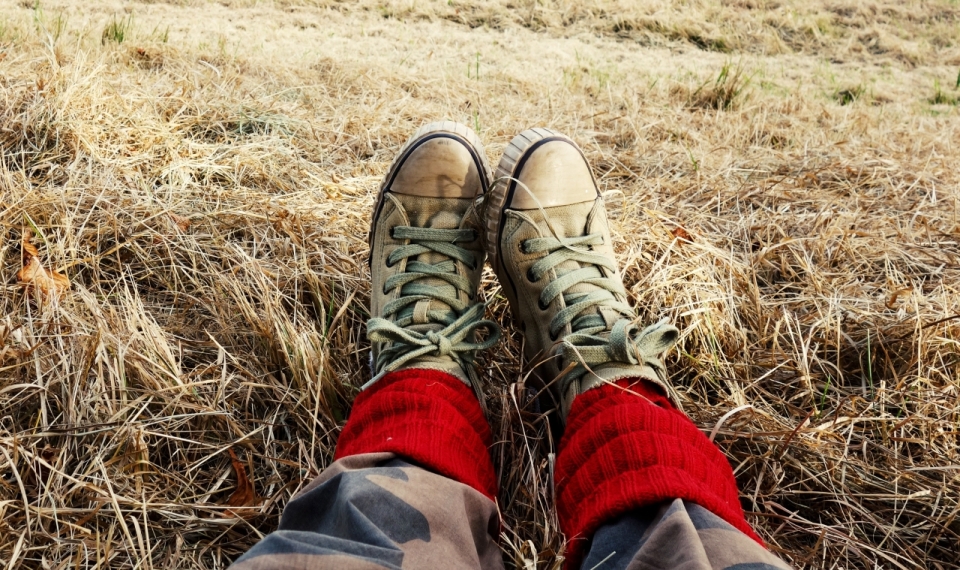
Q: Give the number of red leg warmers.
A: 2